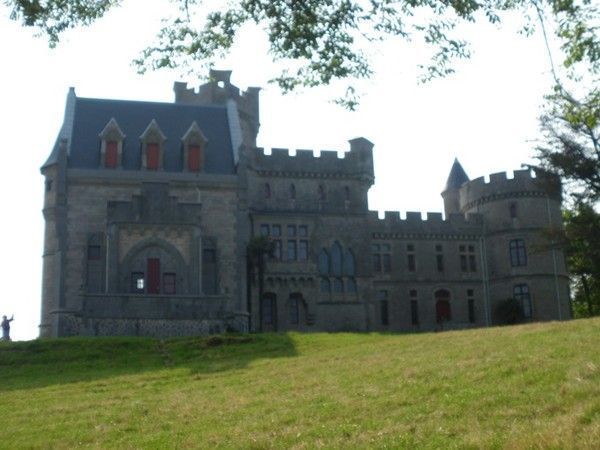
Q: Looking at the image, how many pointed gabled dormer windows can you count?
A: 3